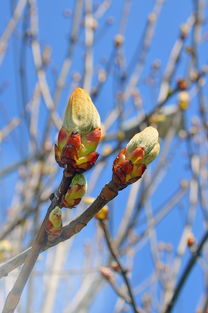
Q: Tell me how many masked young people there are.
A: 0